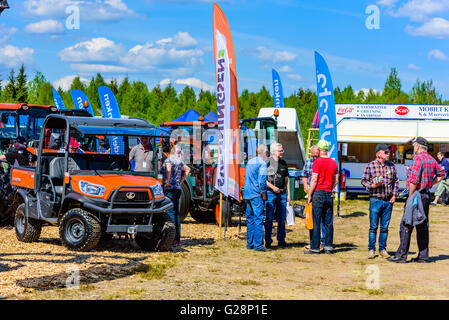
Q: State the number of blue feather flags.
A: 5